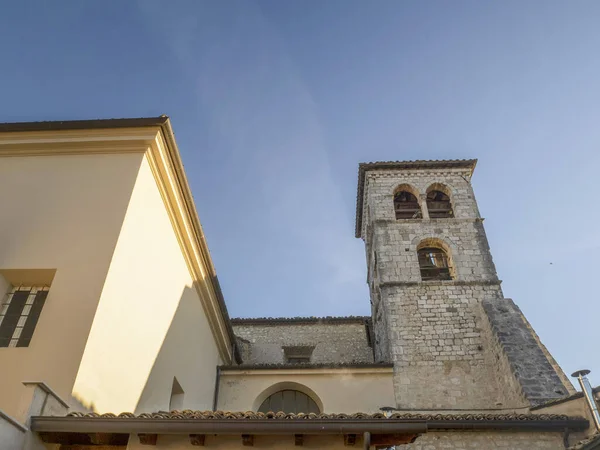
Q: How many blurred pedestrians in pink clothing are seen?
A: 0